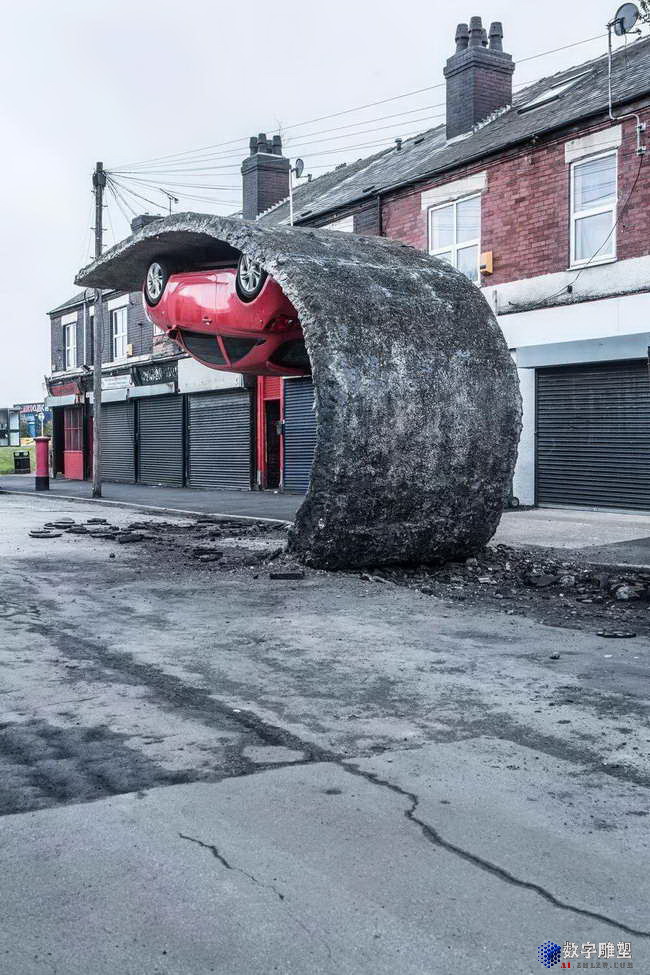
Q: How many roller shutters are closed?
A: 5